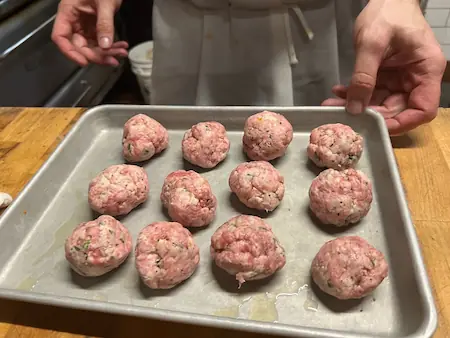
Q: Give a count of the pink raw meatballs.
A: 12